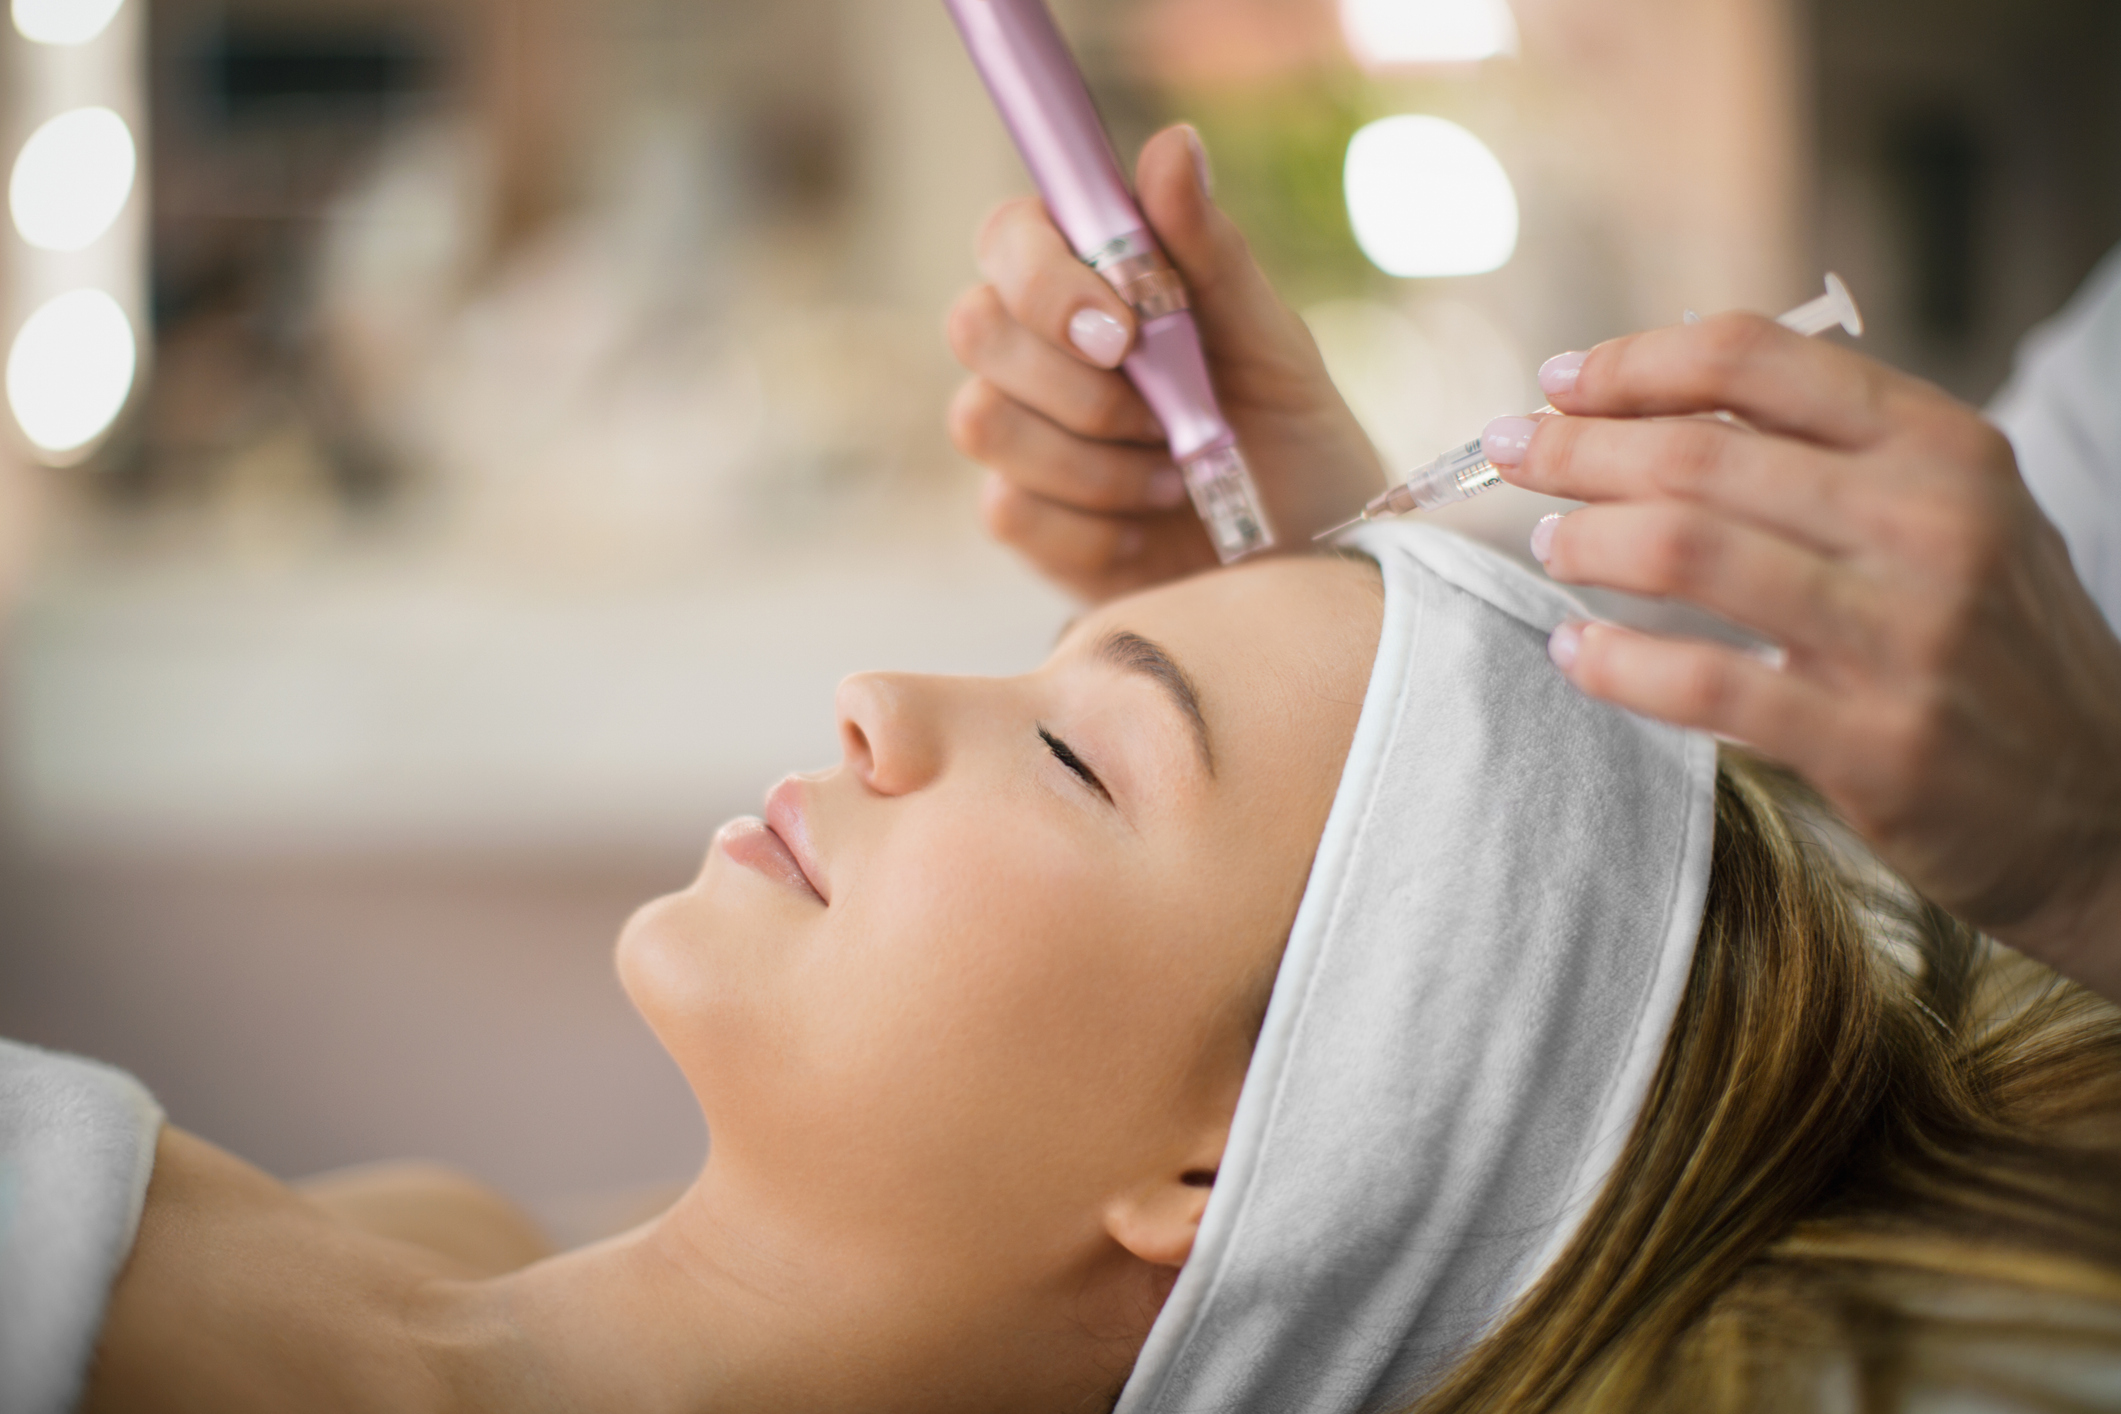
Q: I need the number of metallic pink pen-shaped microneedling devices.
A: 1